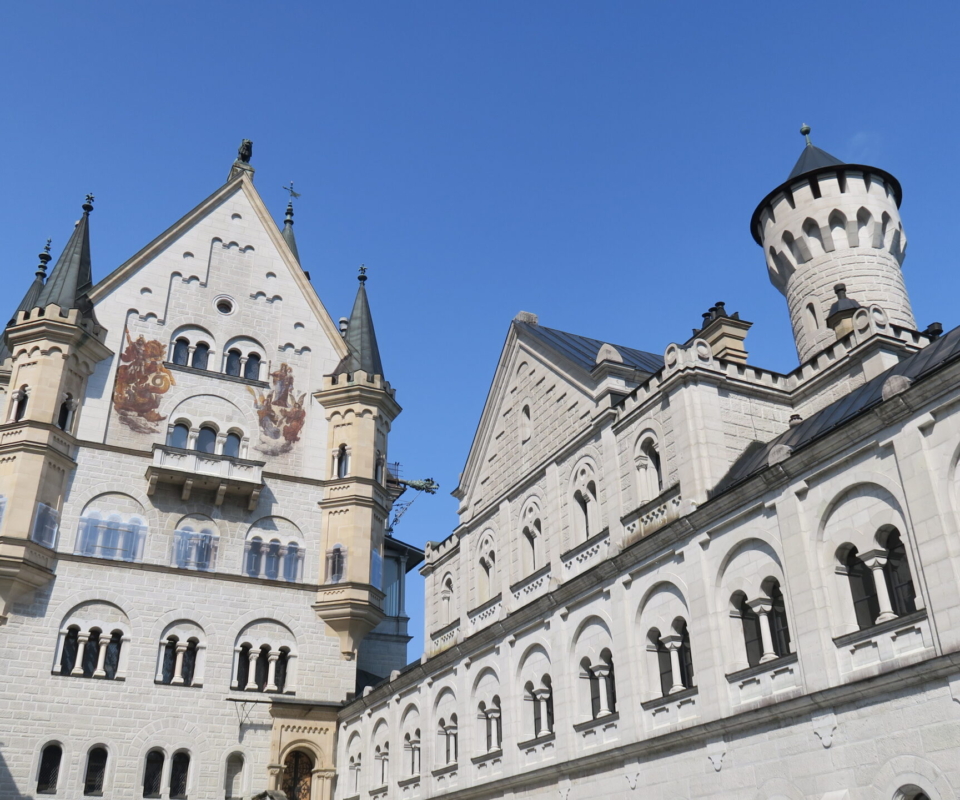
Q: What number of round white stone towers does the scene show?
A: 1